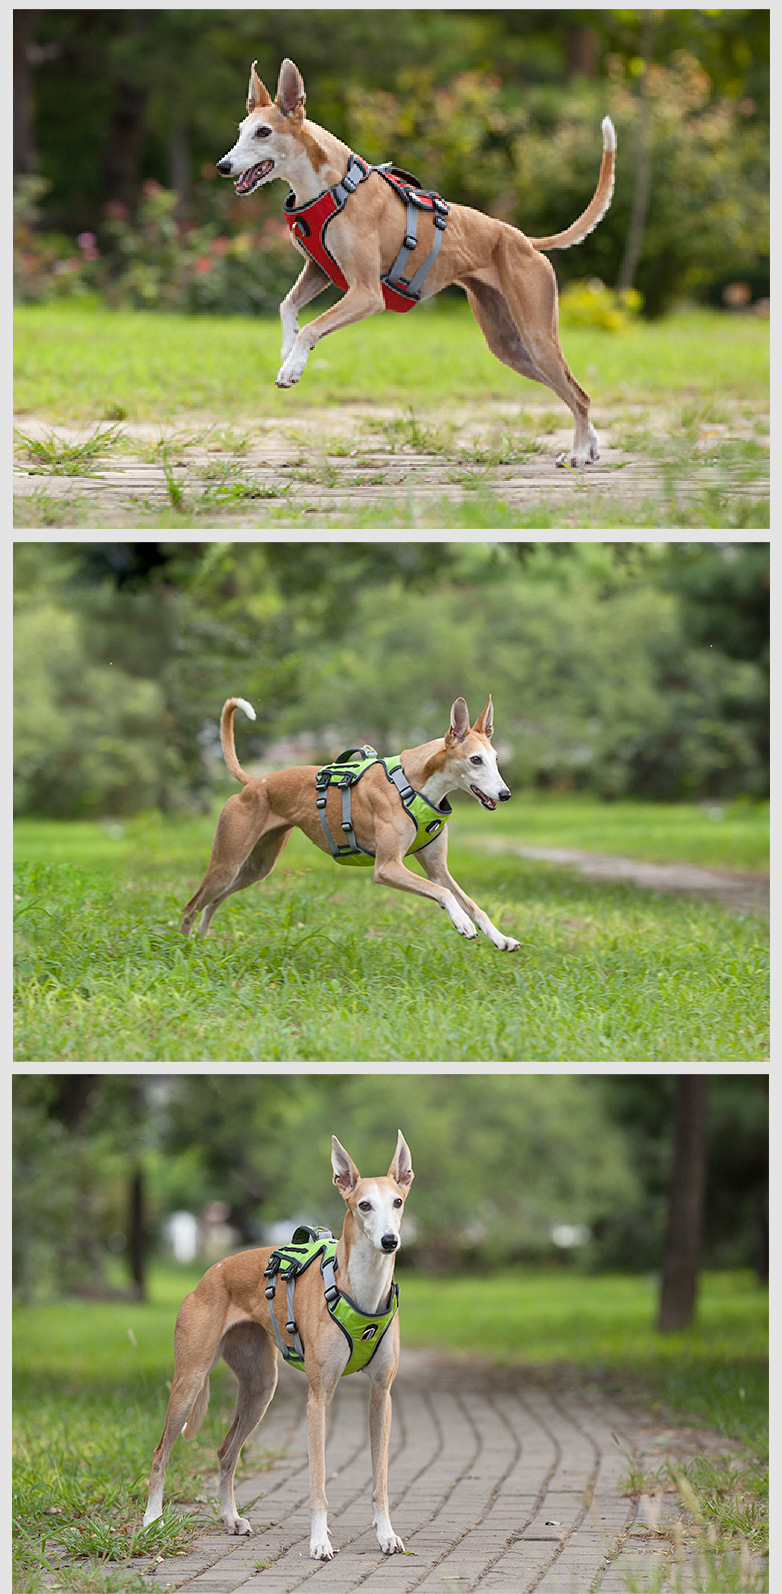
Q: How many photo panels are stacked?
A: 3